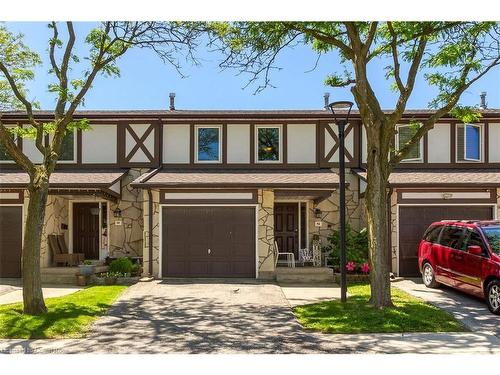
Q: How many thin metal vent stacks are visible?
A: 3